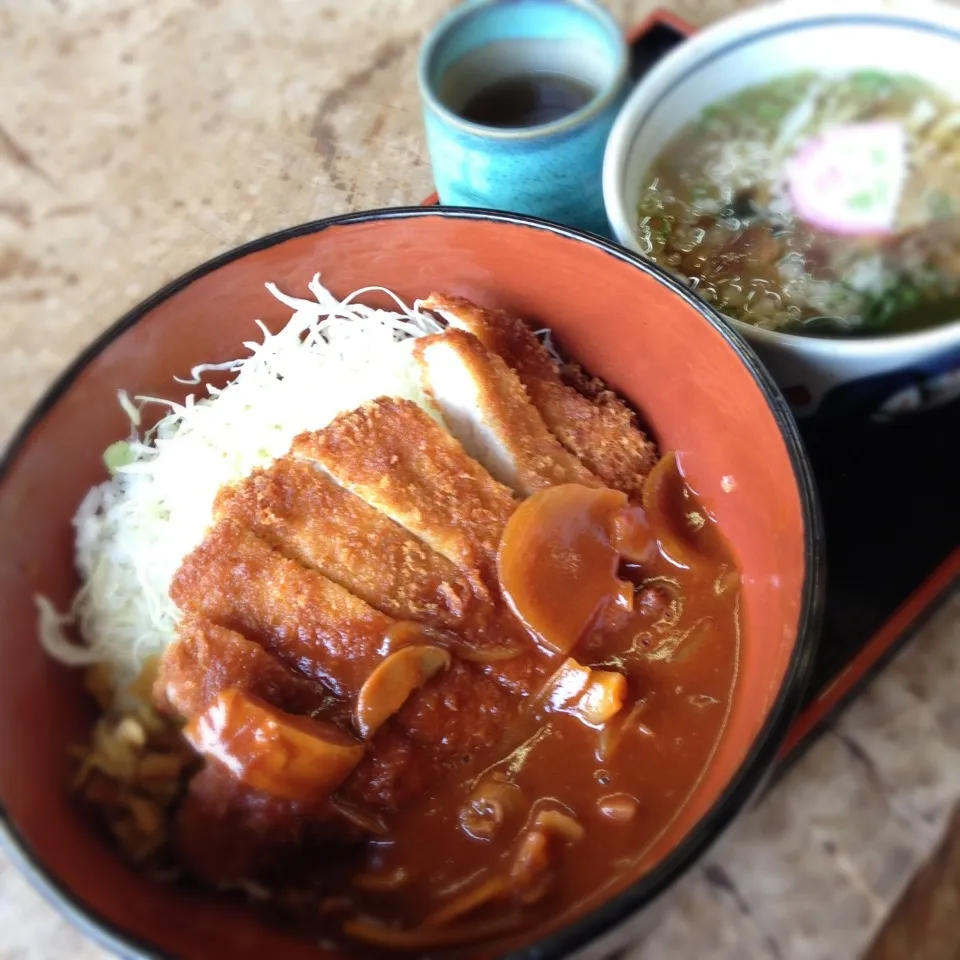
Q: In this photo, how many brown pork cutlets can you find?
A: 6